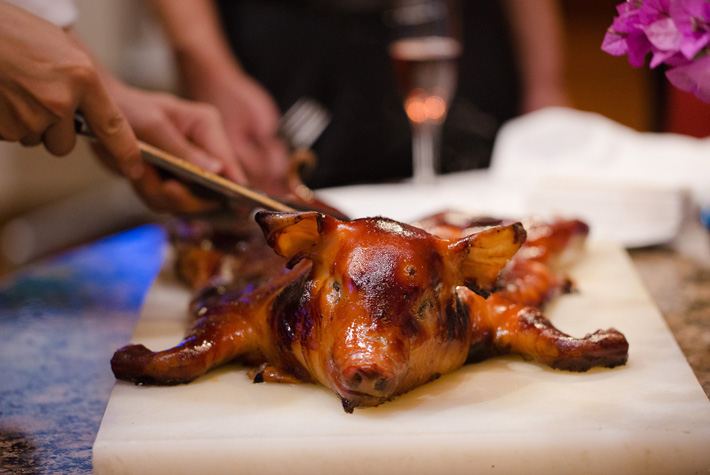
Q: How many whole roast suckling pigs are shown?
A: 1